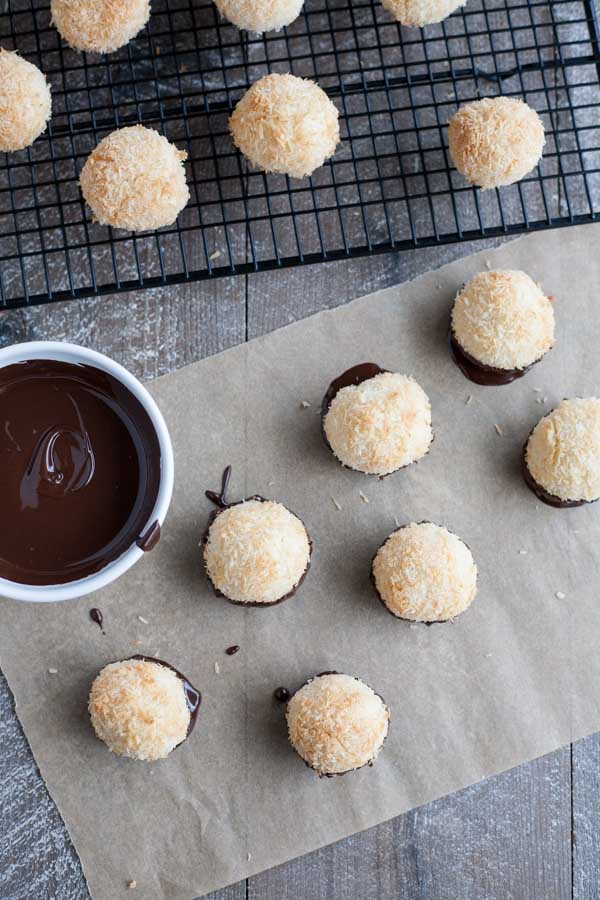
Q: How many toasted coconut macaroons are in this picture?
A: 14